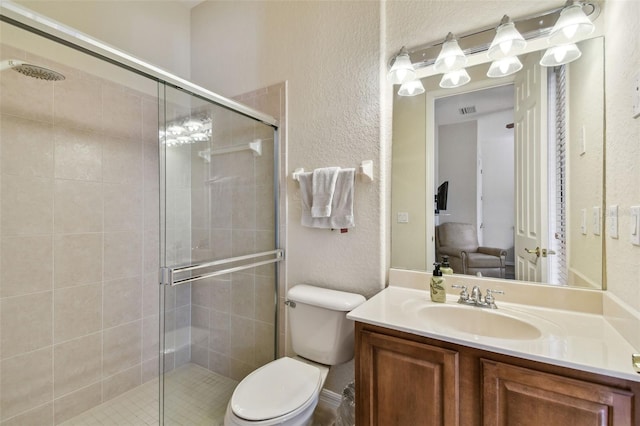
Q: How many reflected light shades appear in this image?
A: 4